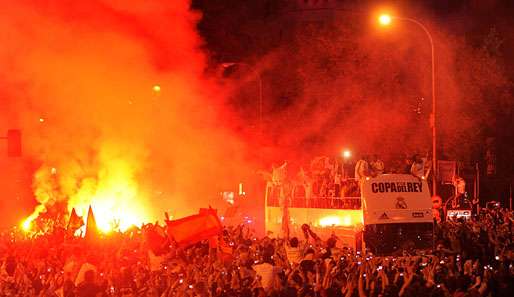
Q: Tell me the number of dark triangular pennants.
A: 2